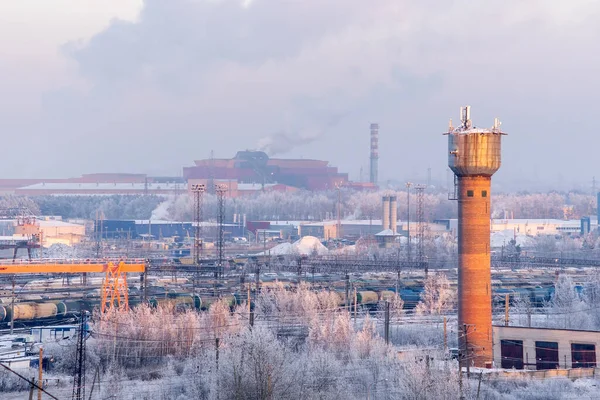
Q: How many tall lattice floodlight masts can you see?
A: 3